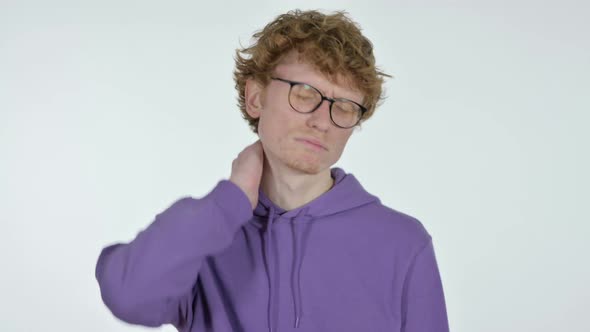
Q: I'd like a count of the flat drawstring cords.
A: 2